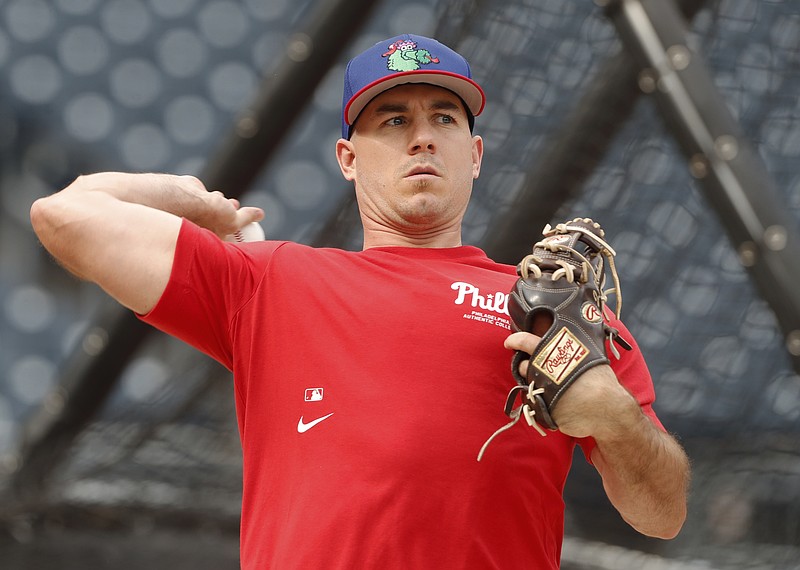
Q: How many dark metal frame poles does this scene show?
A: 3